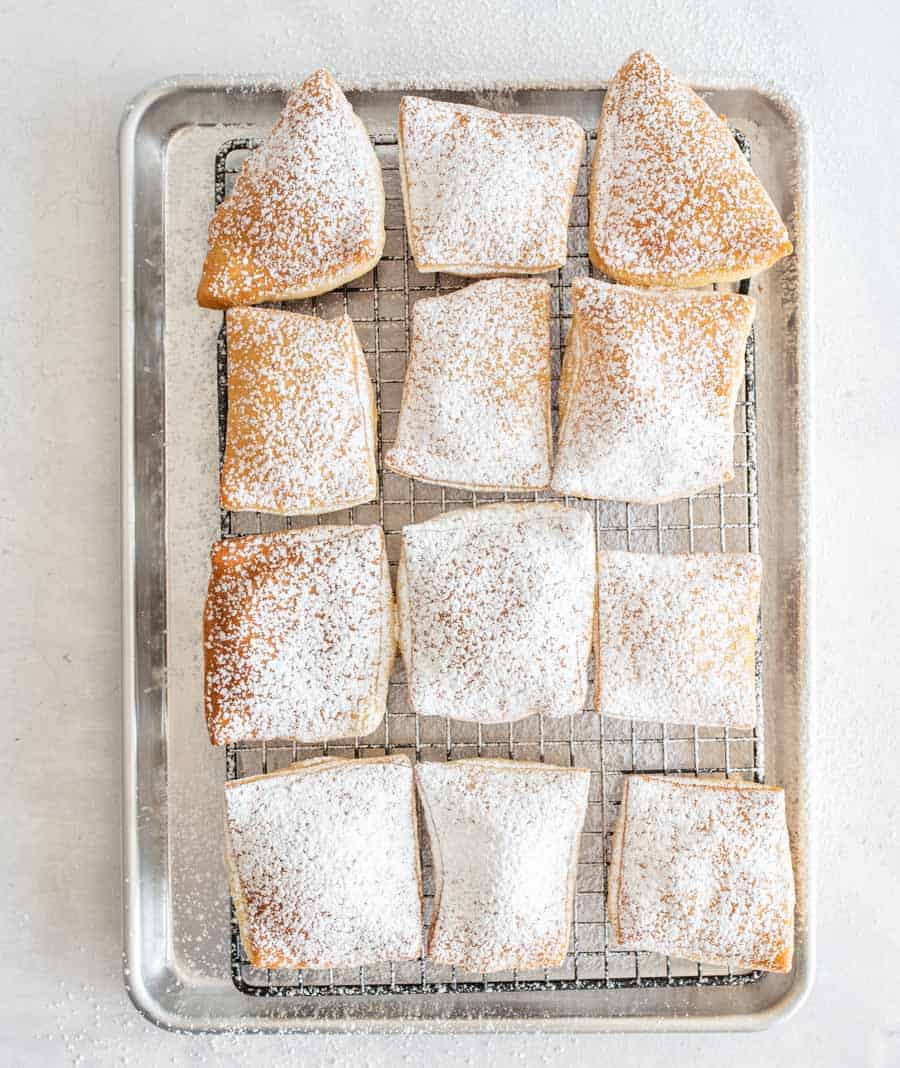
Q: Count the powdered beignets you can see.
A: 12